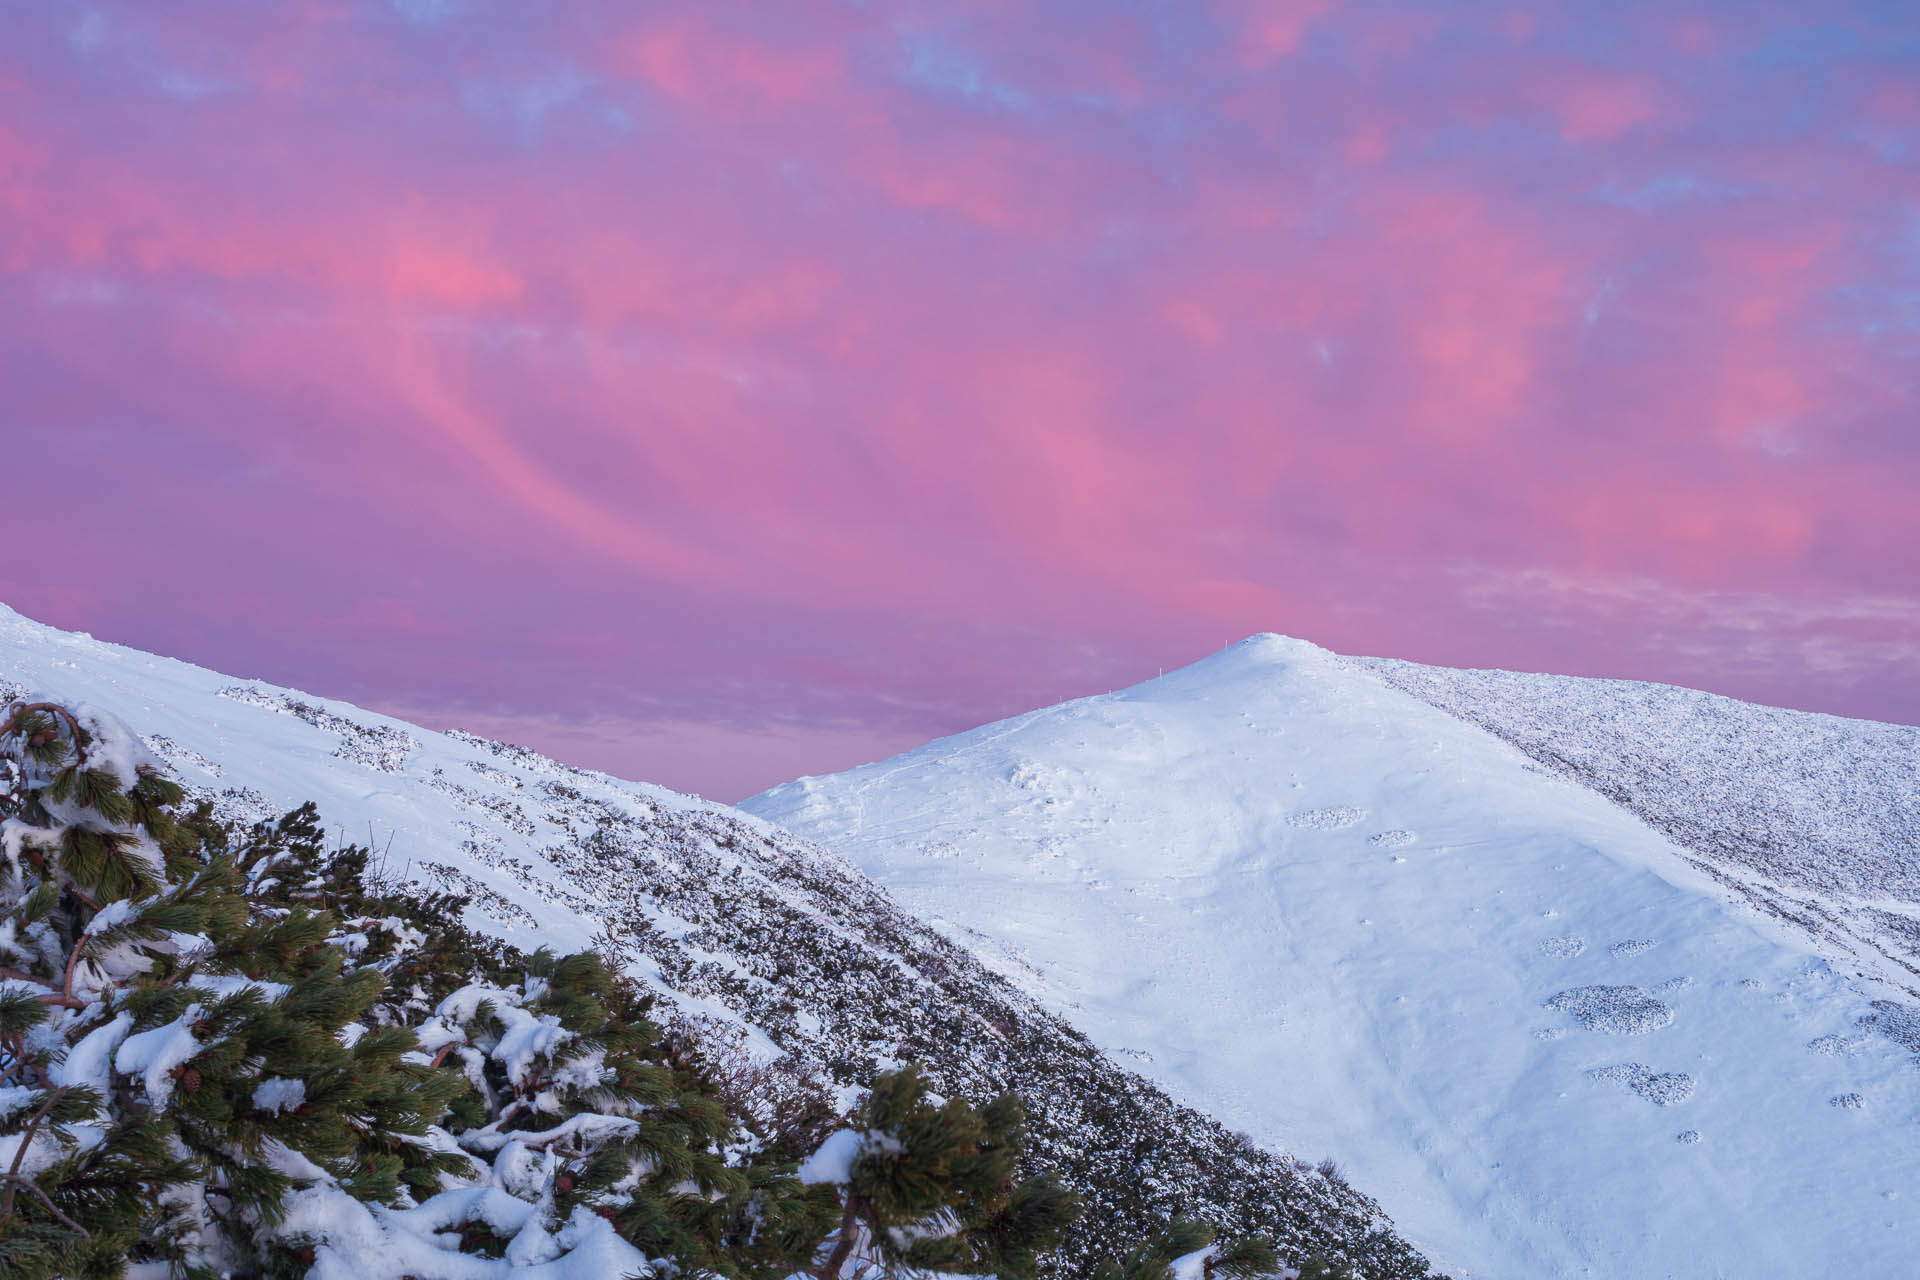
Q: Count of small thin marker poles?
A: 4